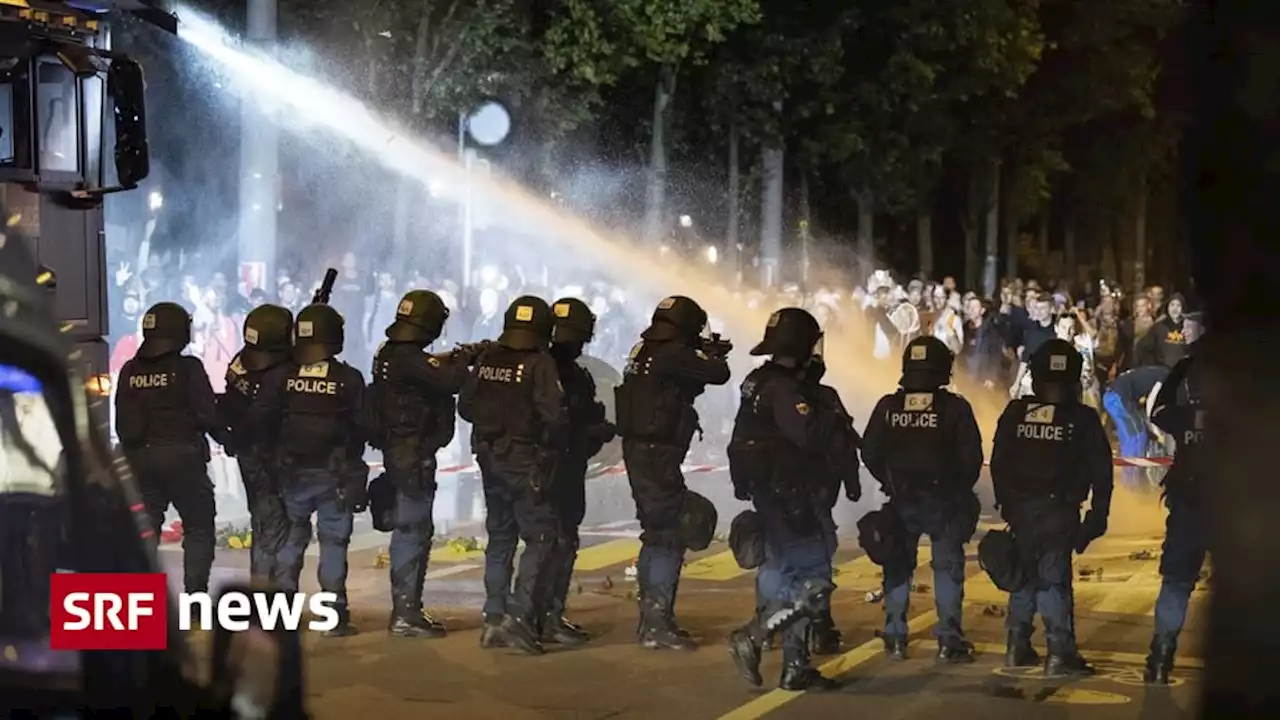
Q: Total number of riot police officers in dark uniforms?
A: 12